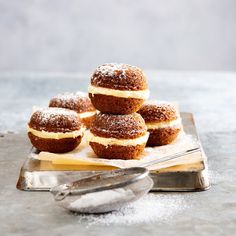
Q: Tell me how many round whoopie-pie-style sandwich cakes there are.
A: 5